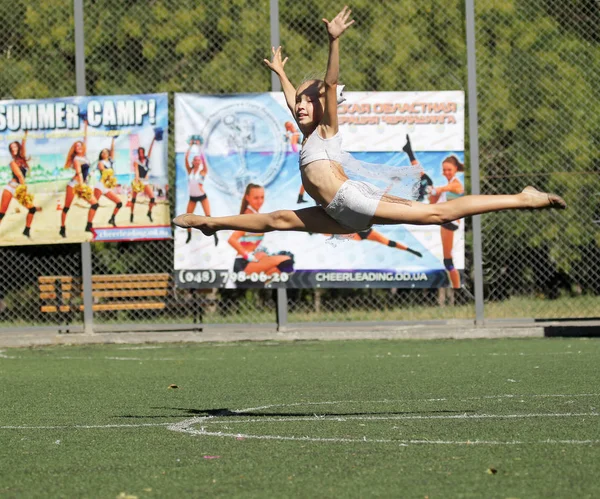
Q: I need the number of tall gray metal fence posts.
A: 3